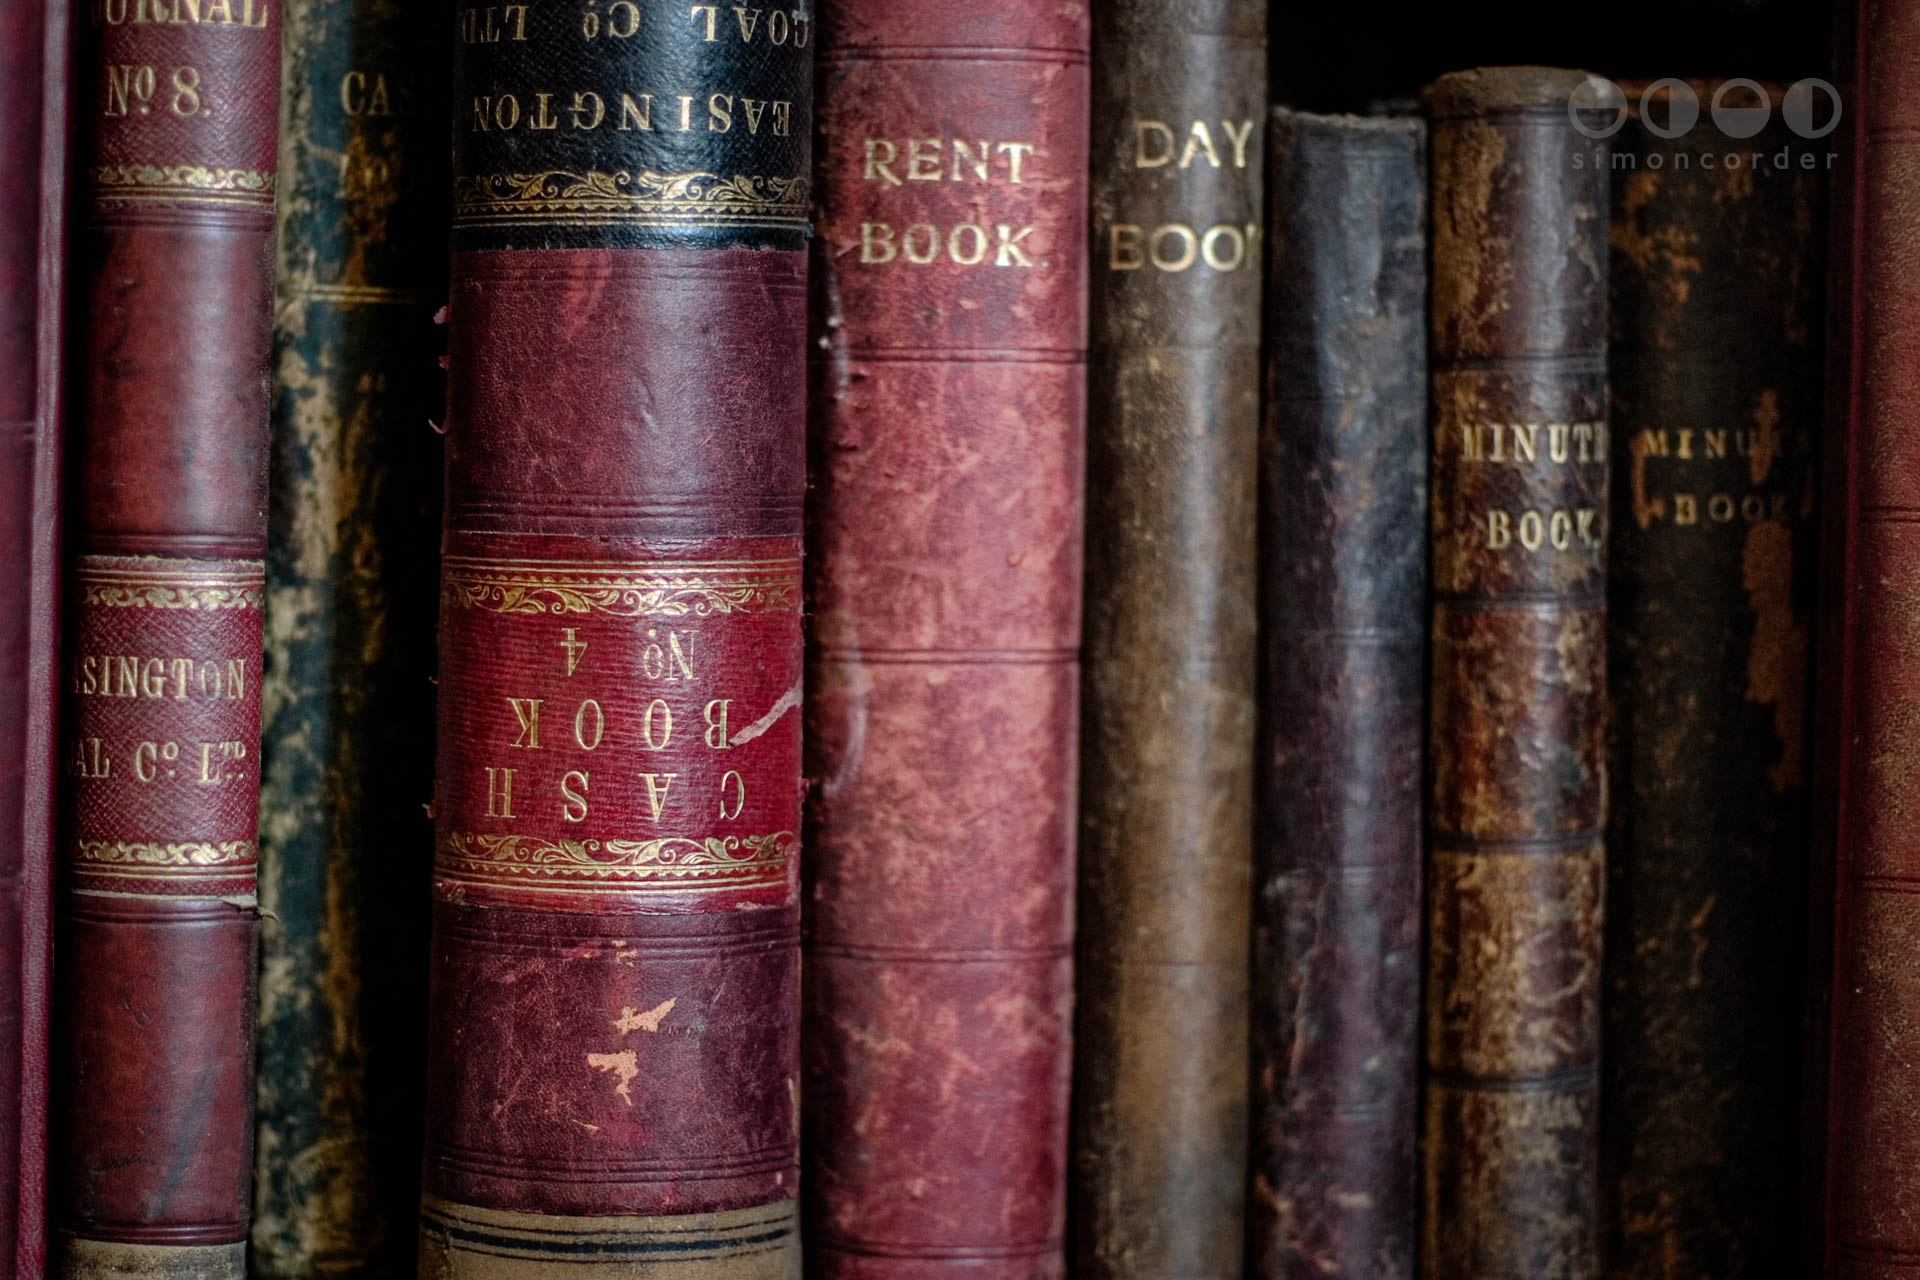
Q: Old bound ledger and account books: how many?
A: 10